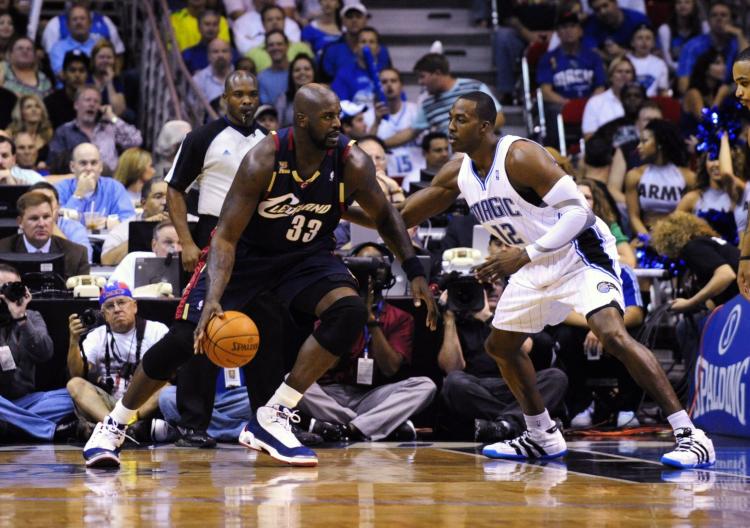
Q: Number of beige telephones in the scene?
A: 3